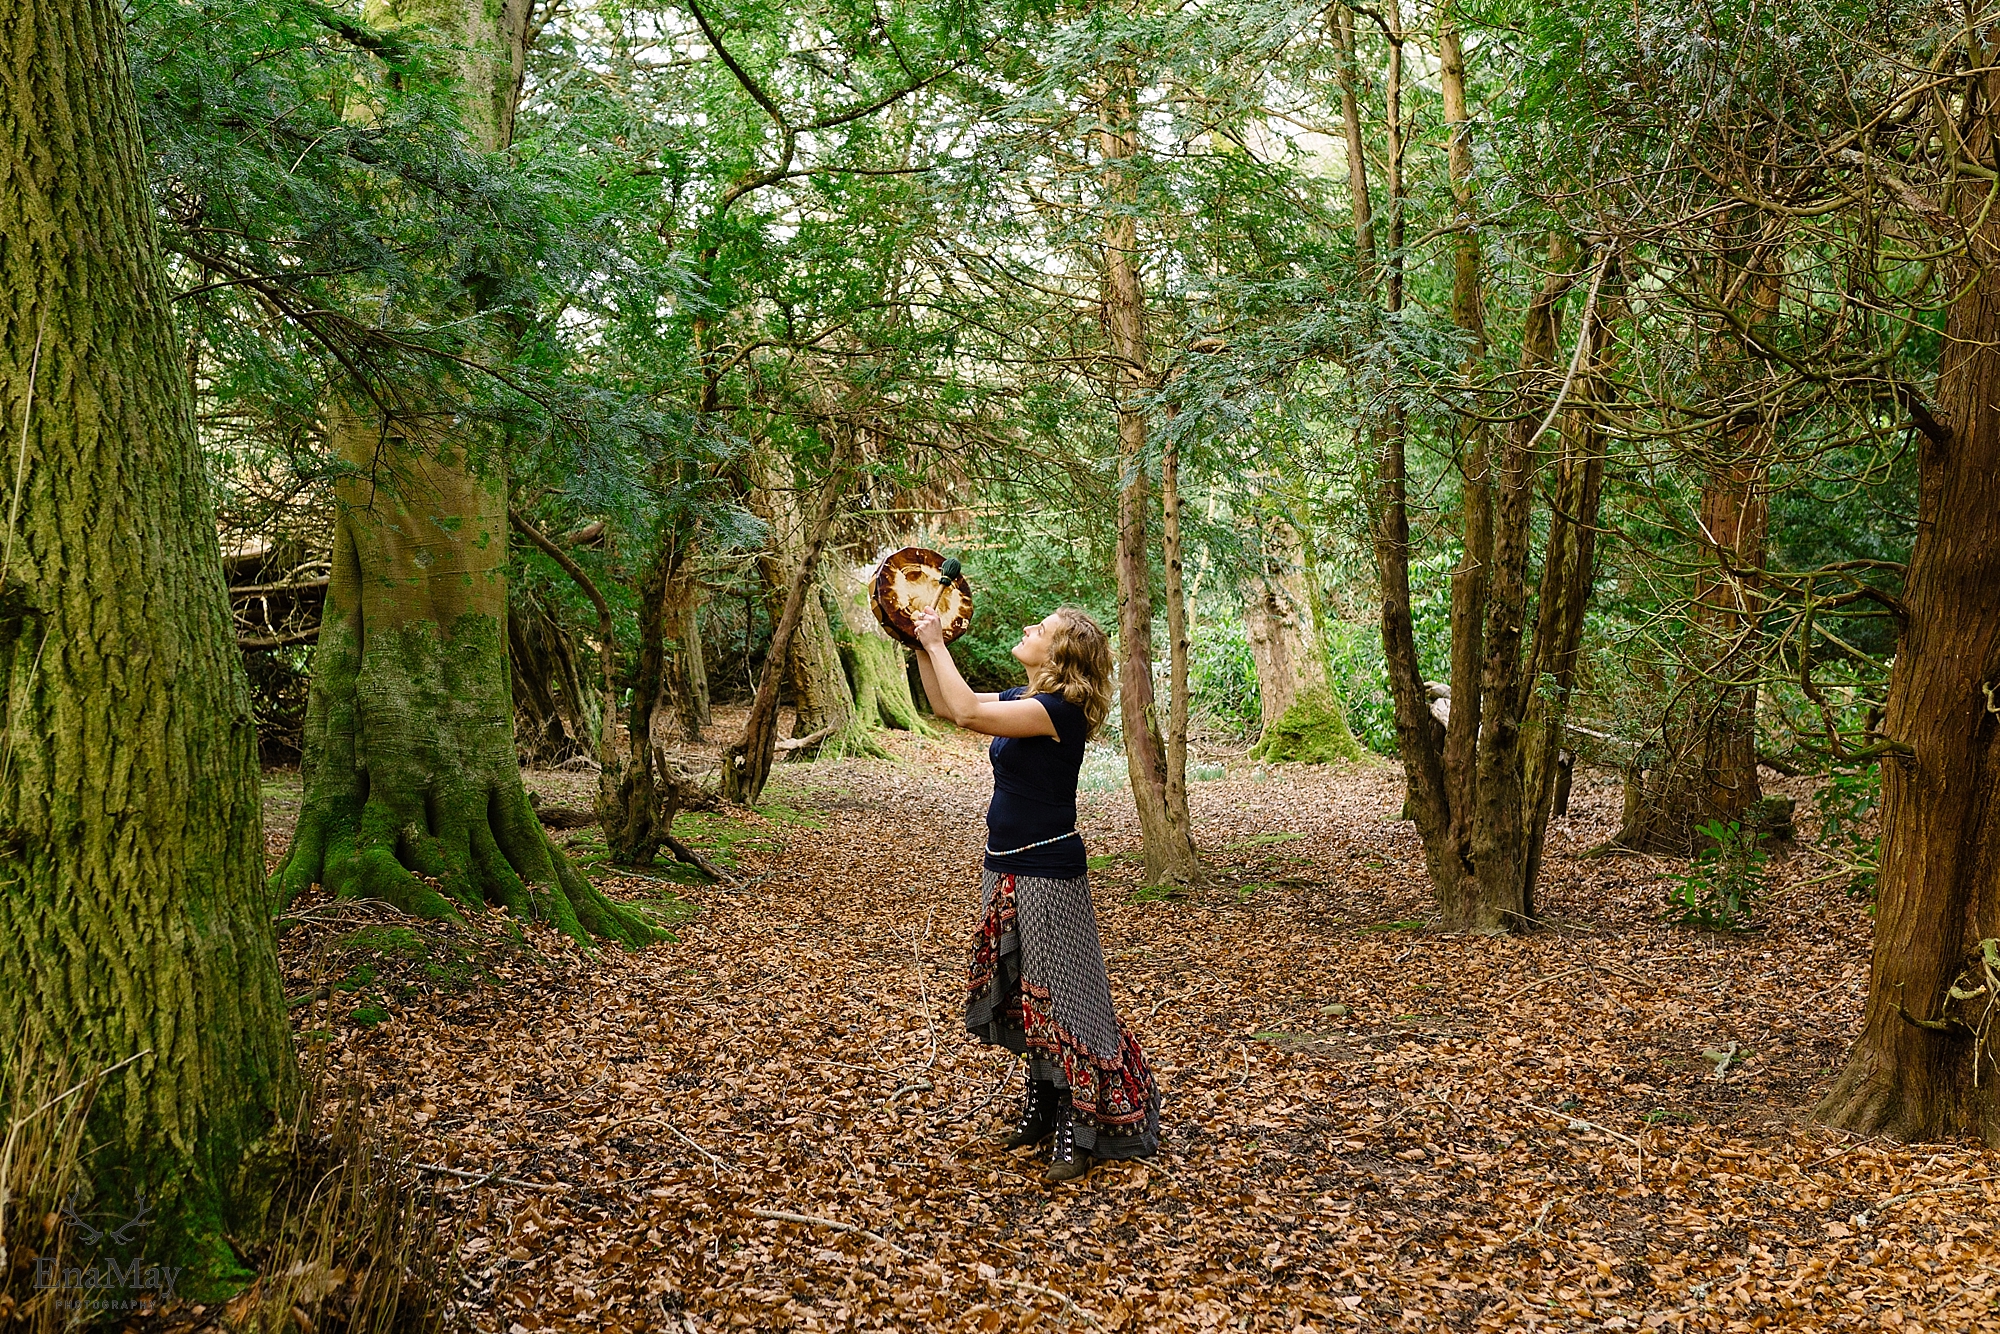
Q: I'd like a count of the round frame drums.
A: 1